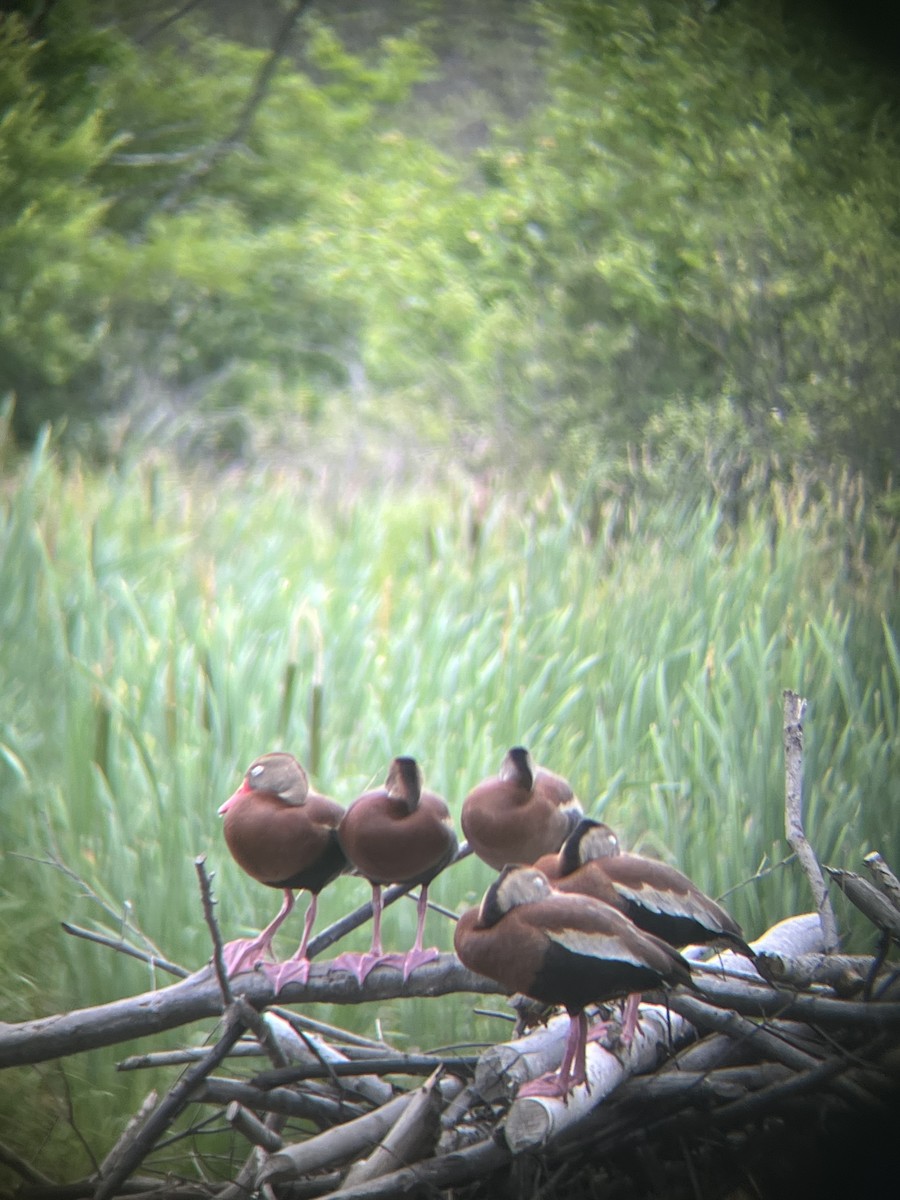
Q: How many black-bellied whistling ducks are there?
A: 5